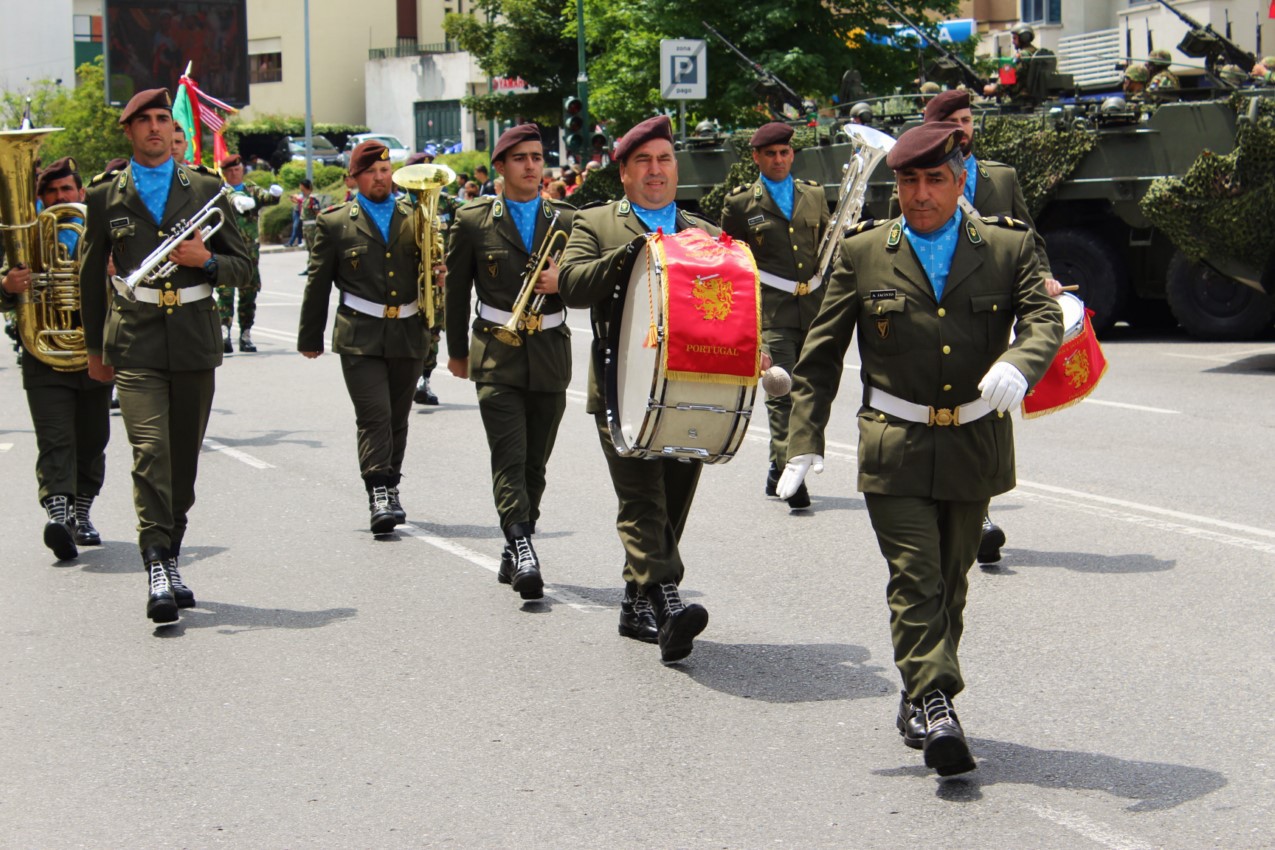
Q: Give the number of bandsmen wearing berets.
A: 8